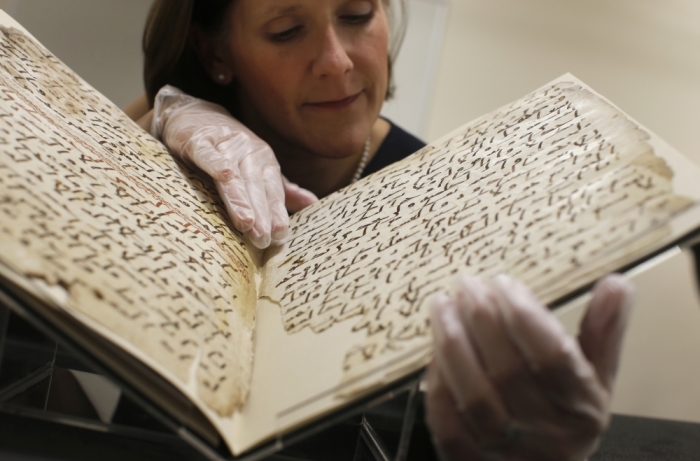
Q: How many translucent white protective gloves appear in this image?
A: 2